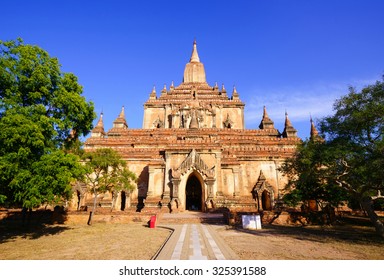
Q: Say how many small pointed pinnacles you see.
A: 11